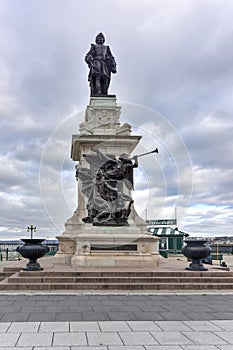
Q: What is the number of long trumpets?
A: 1